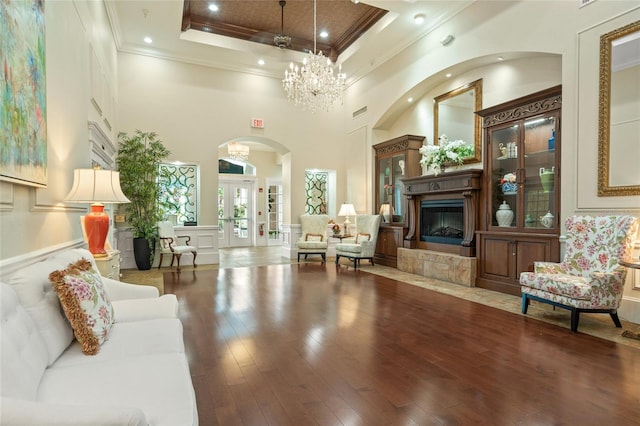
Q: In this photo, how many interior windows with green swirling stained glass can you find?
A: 2